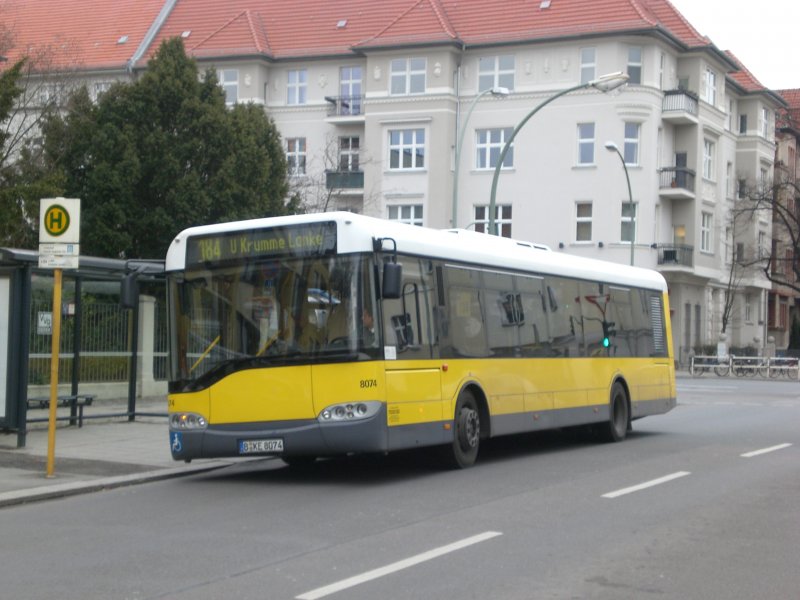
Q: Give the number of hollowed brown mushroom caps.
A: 0